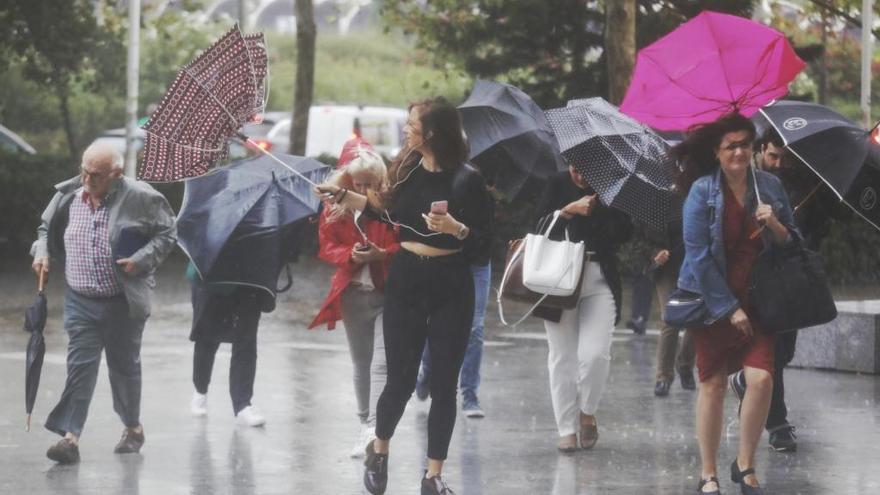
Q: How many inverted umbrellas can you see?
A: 2